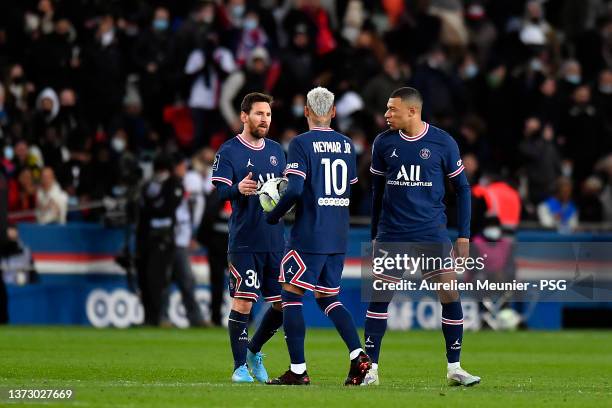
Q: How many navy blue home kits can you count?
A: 3